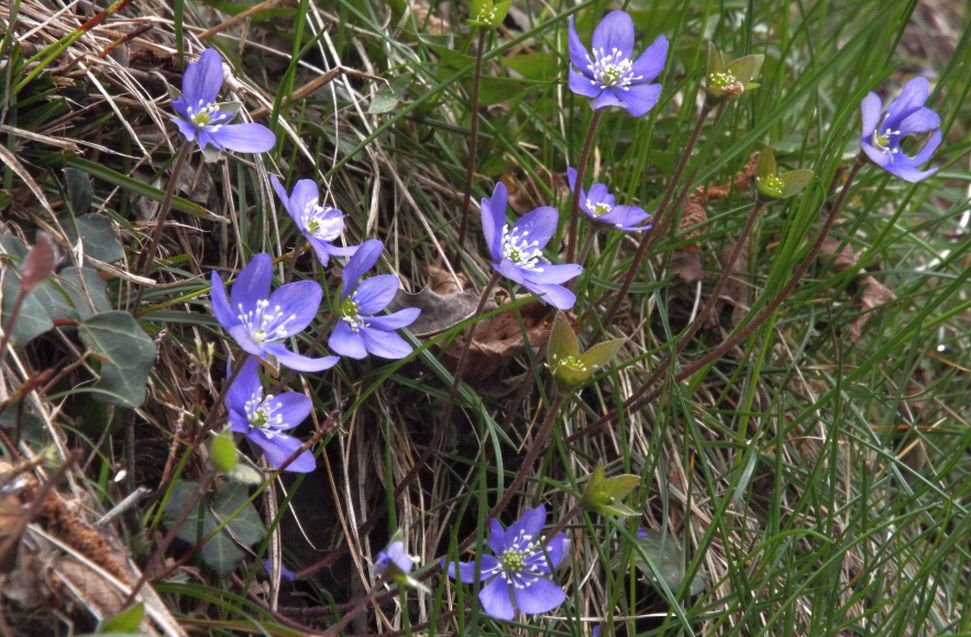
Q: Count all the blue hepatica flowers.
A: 11